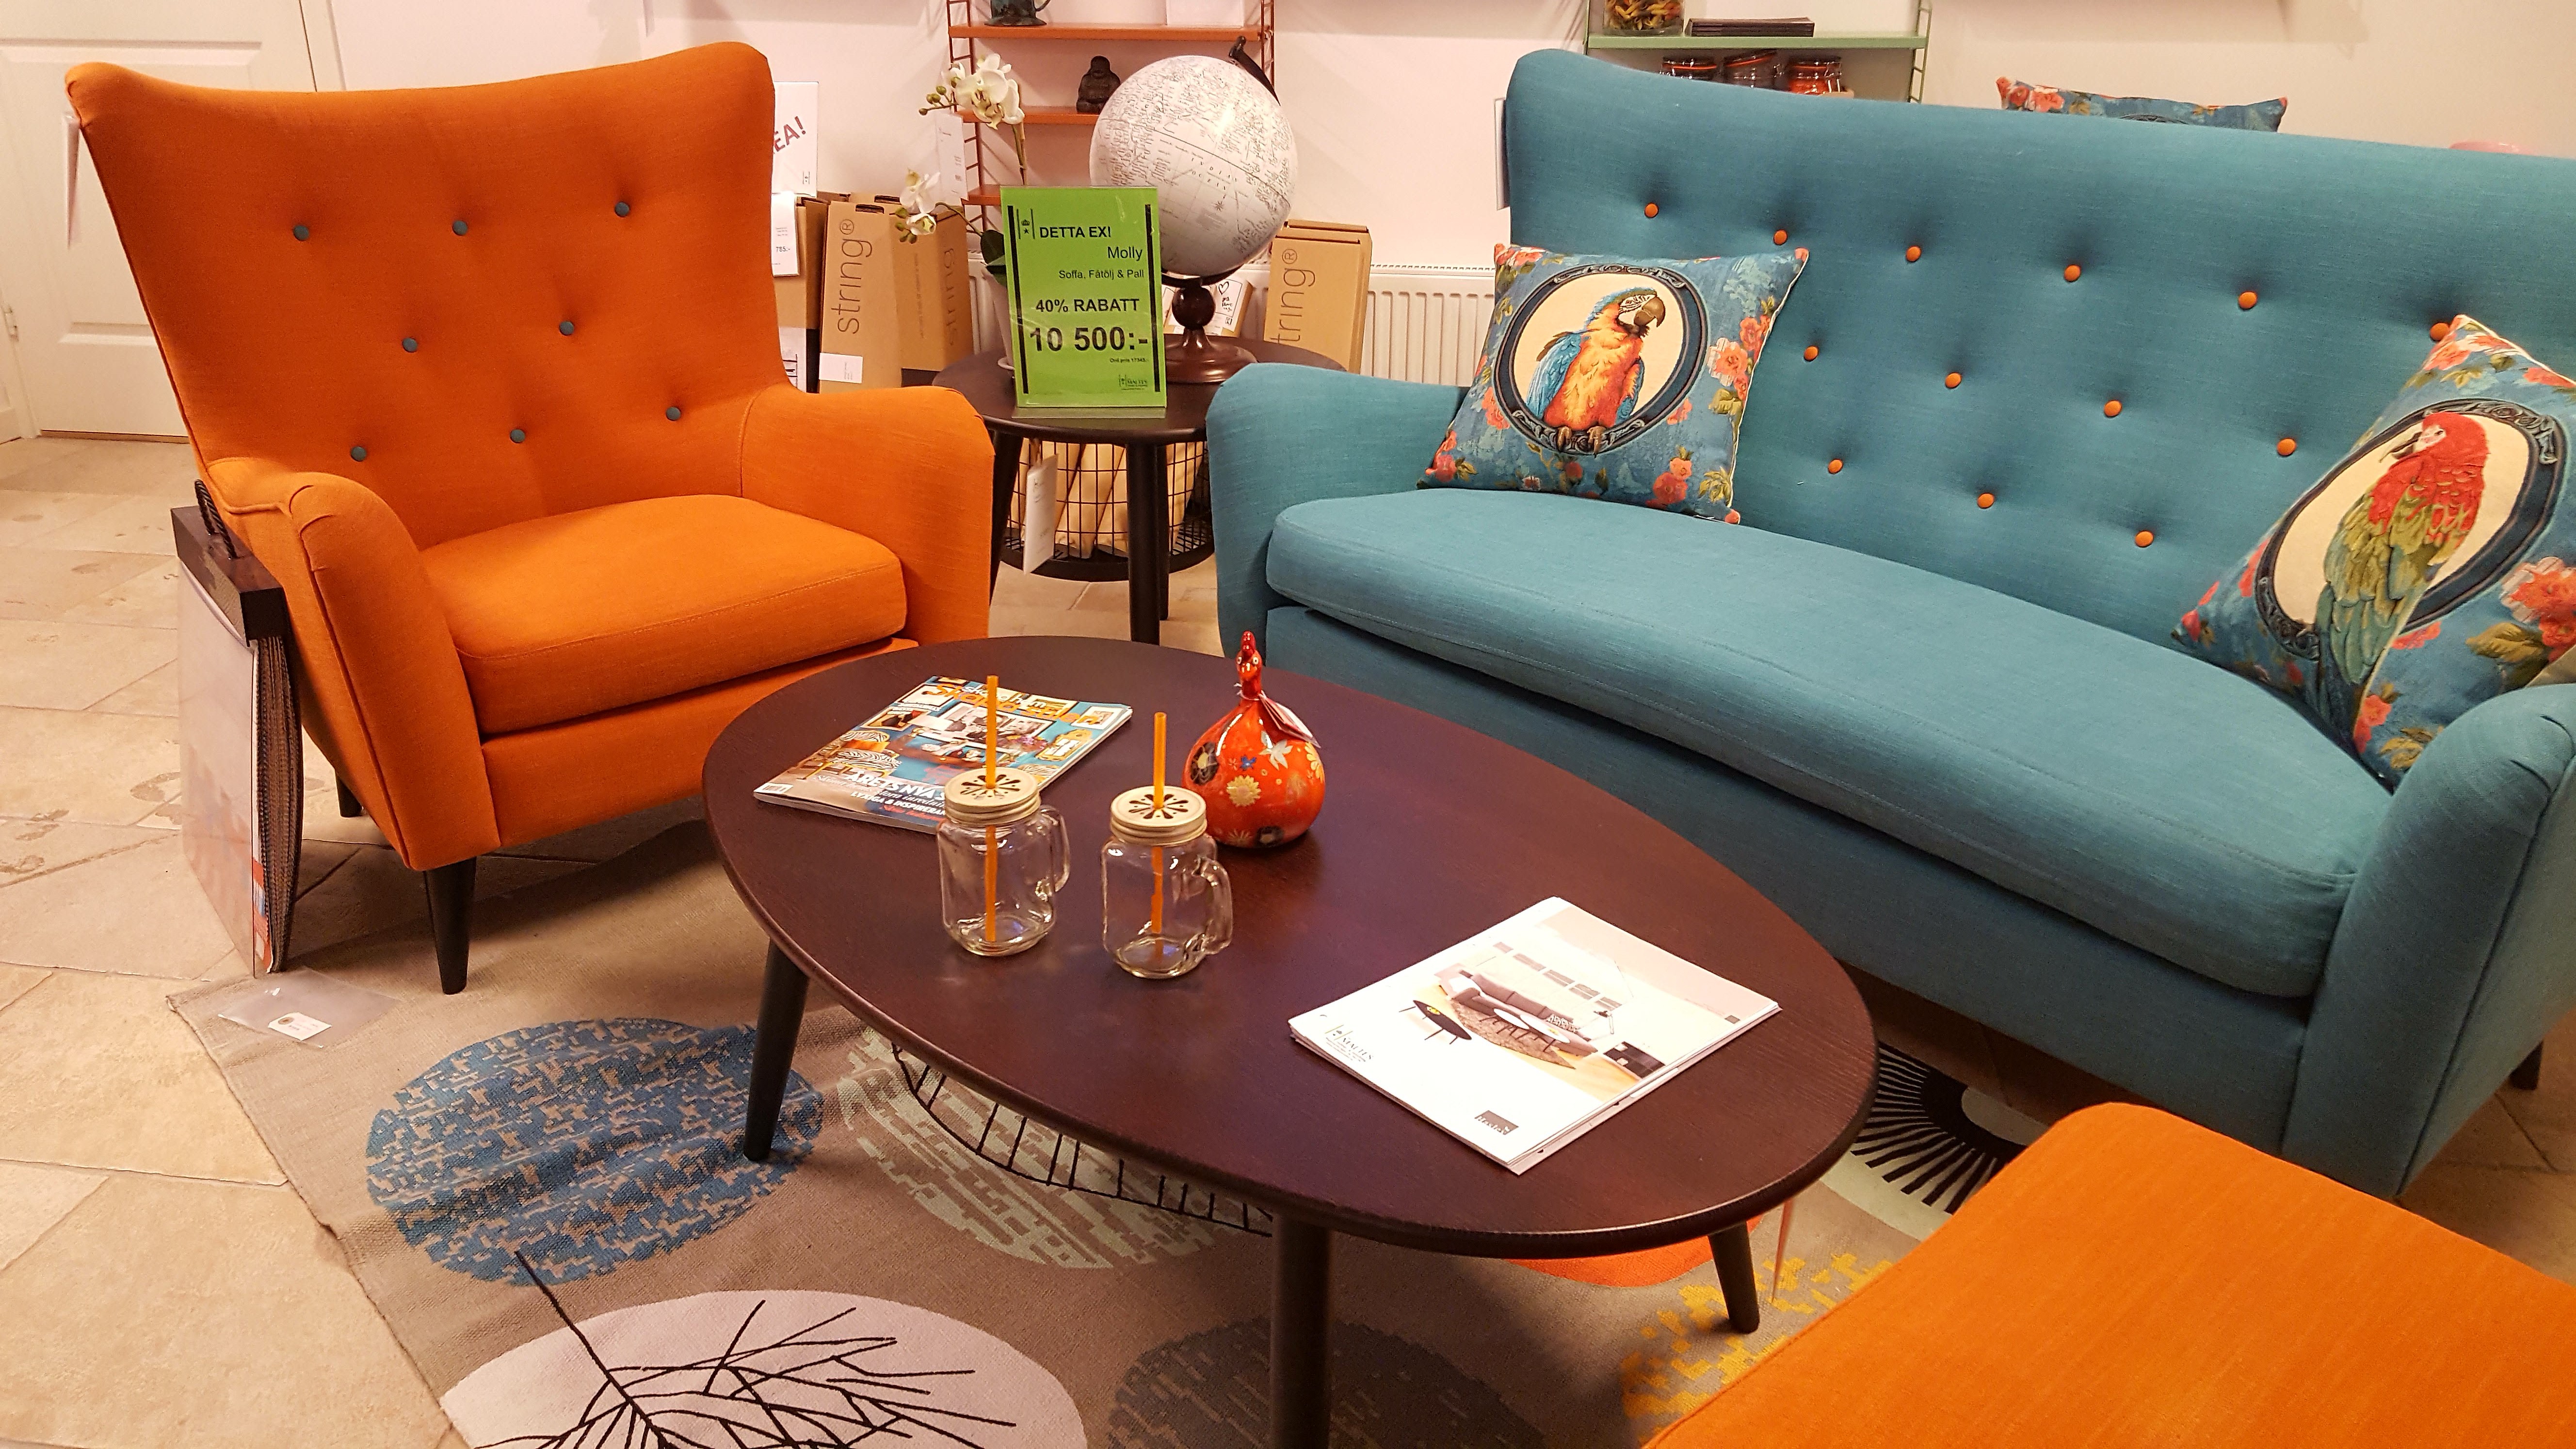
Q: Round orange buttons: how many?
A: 13